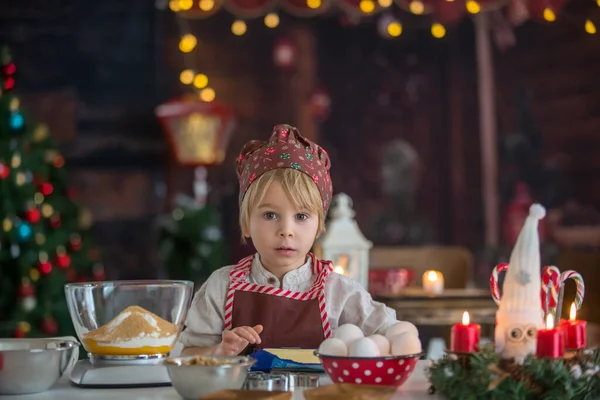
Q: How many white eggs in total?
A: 6